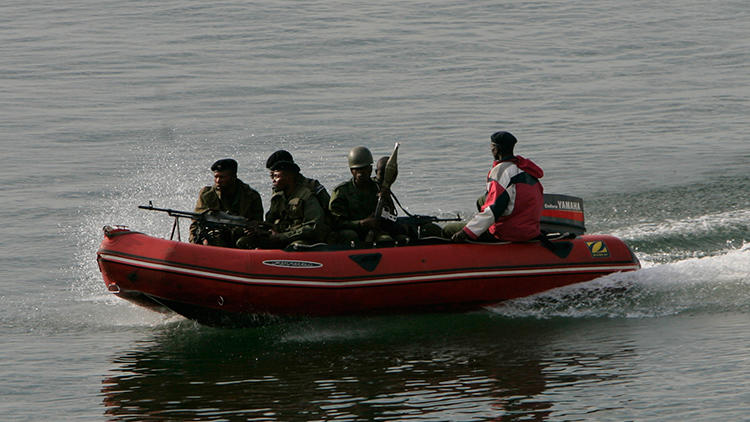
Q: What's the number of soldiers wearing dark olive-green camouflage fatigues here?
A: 5